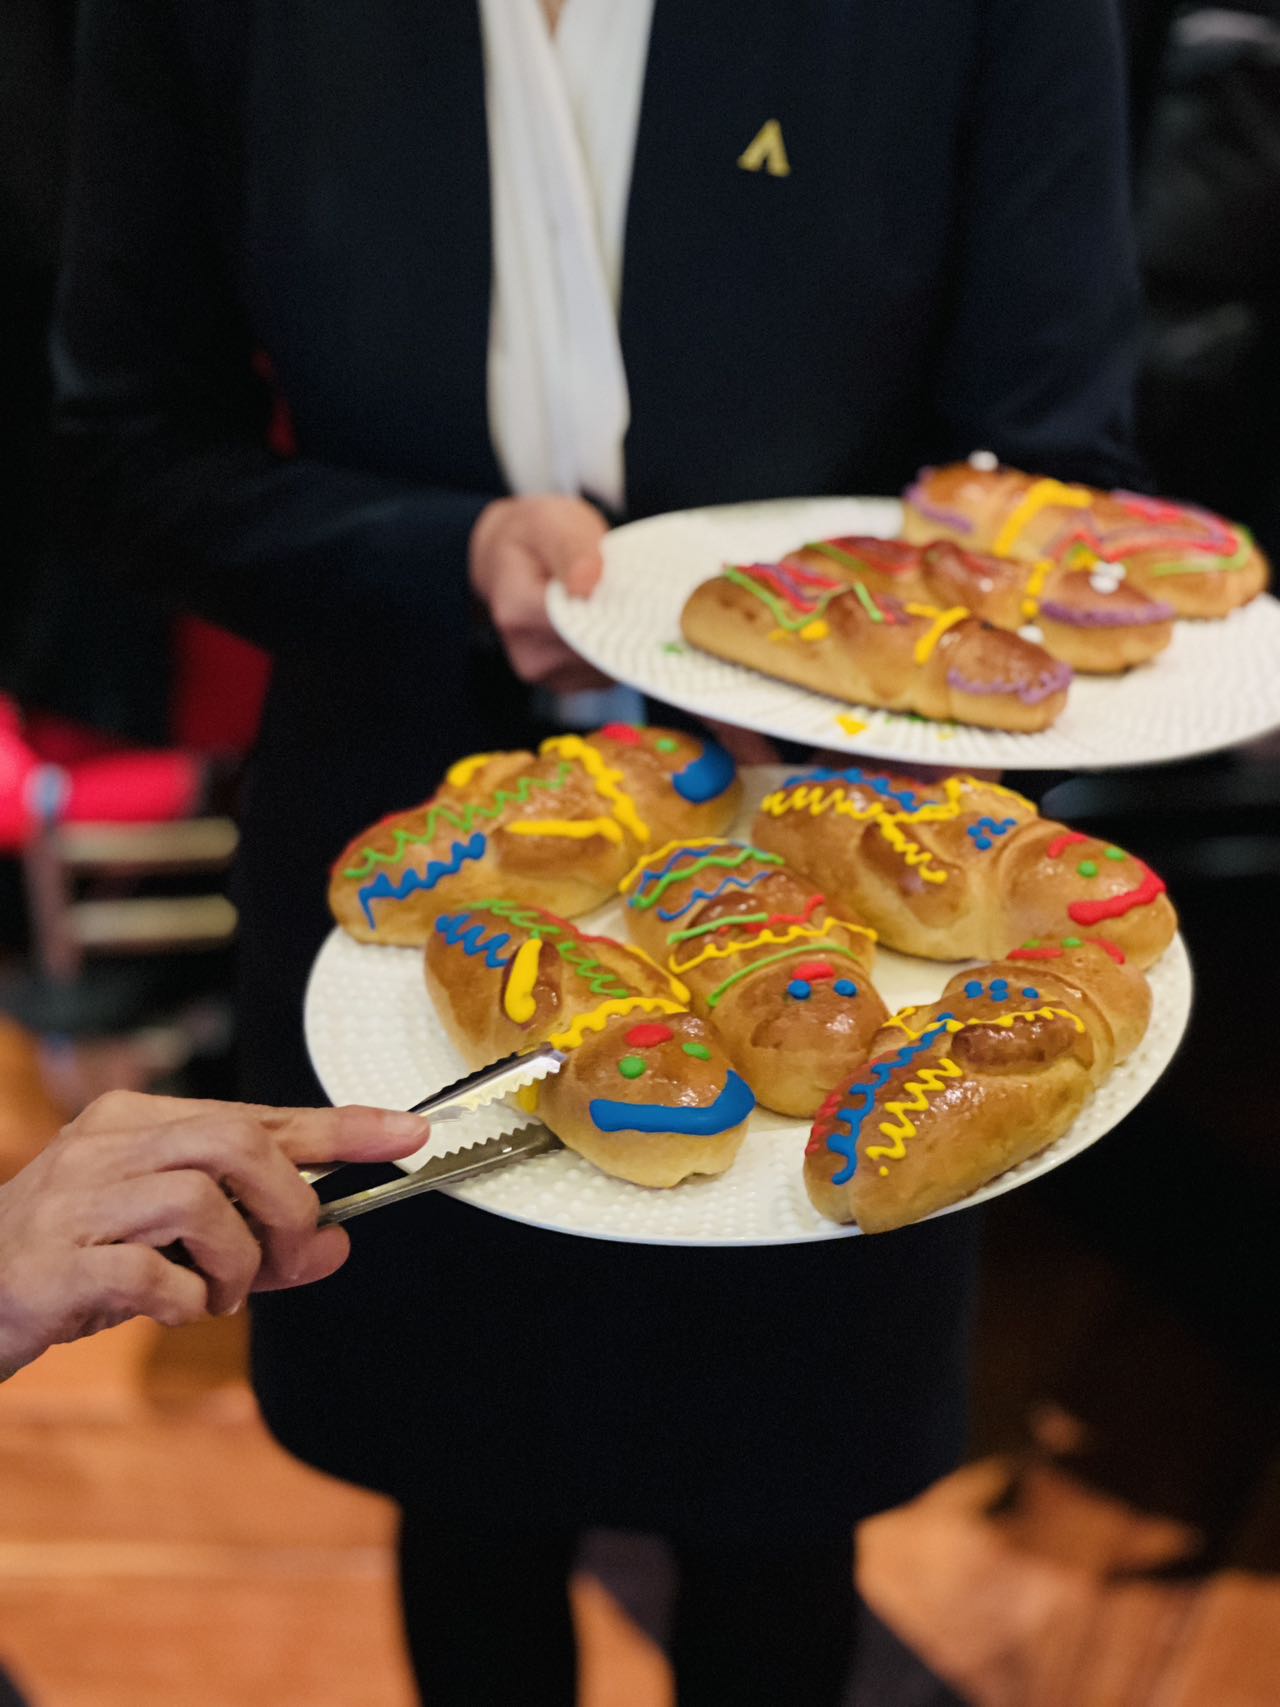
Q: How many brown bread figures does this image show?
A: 8